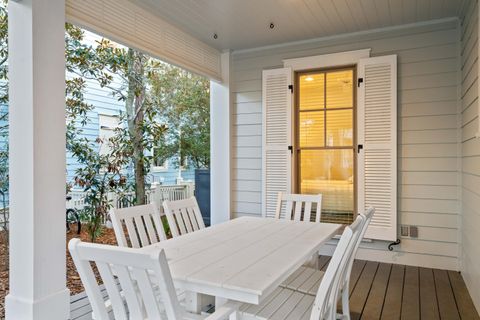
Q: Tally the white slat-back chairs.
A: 6